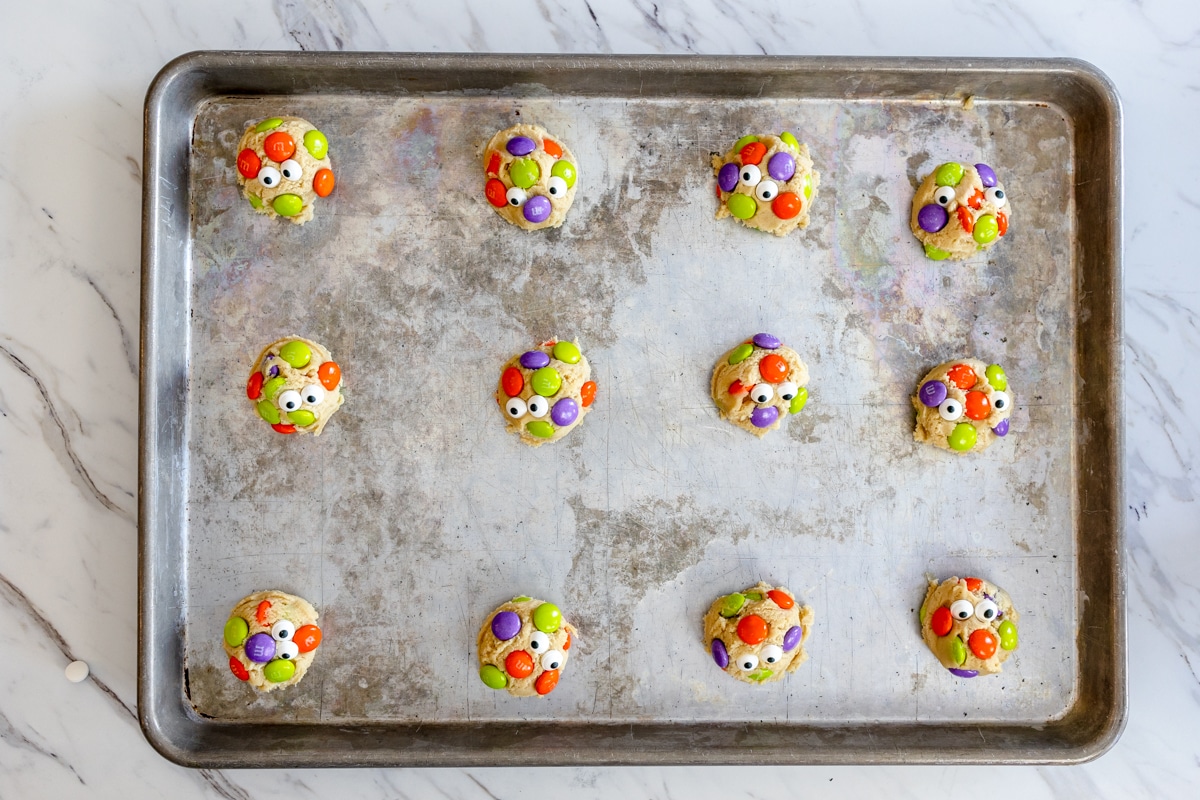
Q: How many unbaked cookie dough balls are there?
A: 12